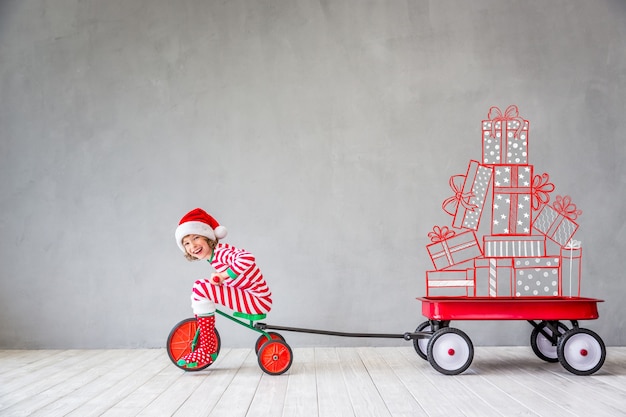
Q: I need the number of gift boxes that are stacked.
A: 10